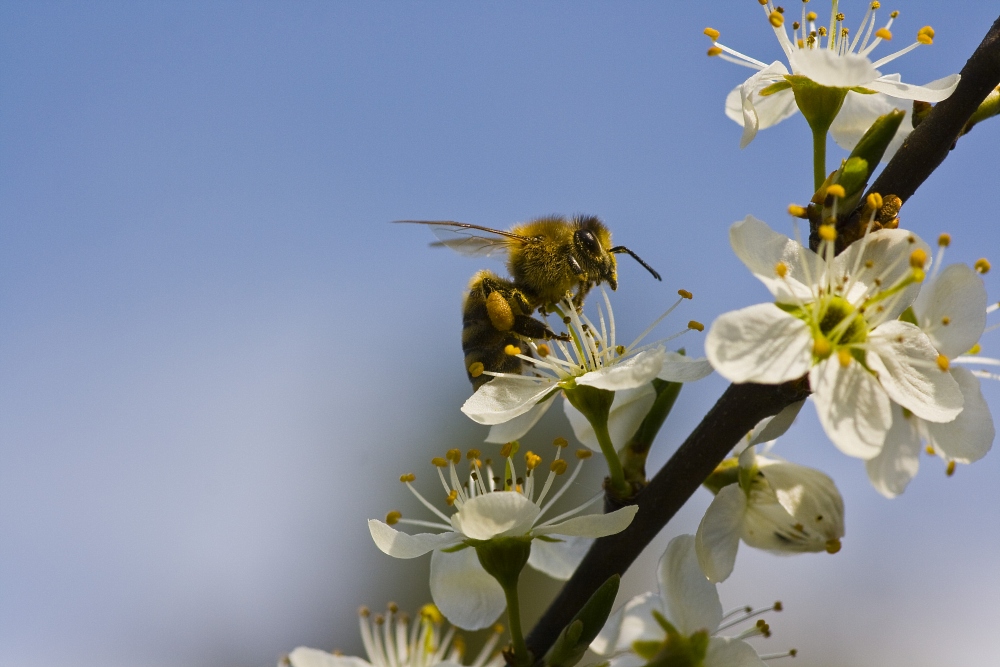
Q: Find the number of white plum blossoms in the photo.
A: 8